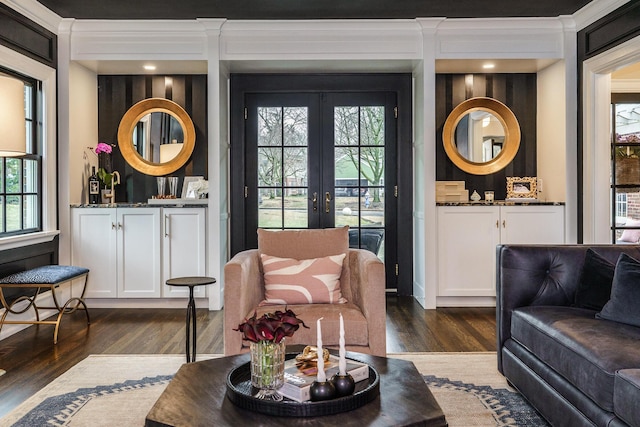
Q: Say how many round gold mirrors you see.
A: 2